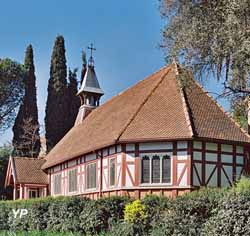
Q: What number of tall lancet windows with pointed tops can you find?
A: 3